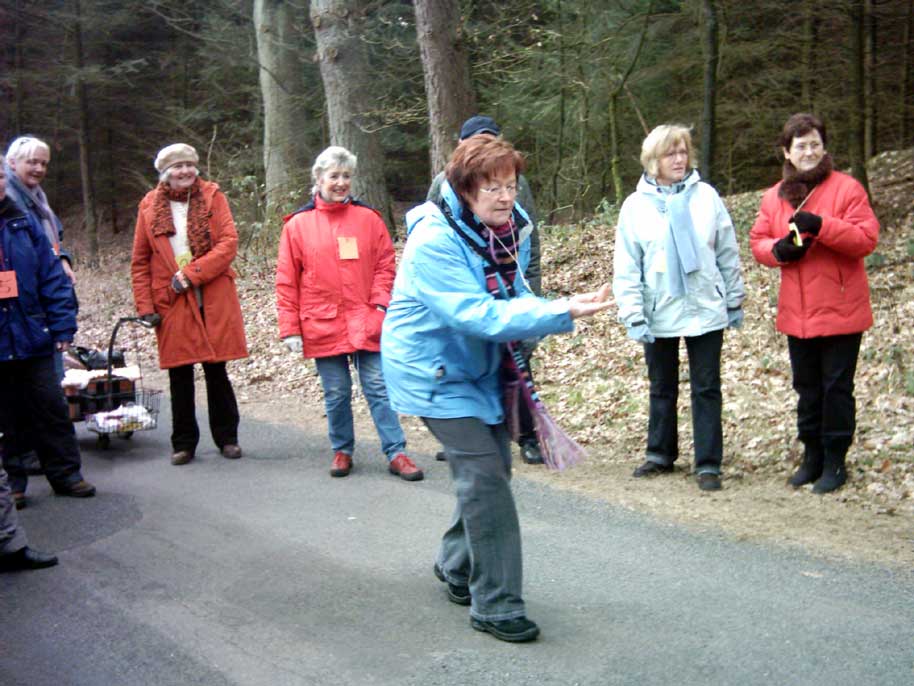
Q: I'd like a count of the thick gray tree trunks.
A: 3